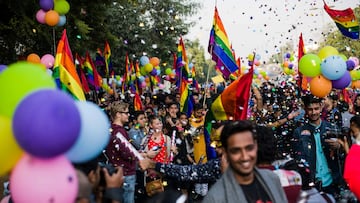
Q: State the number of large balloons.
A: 5